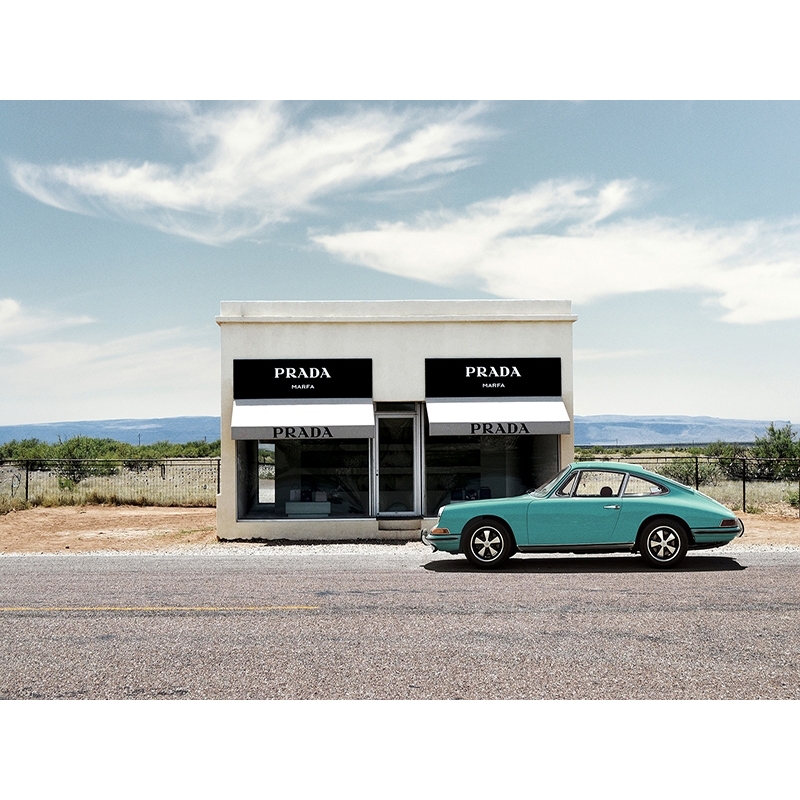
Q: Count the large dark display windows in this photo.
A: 2